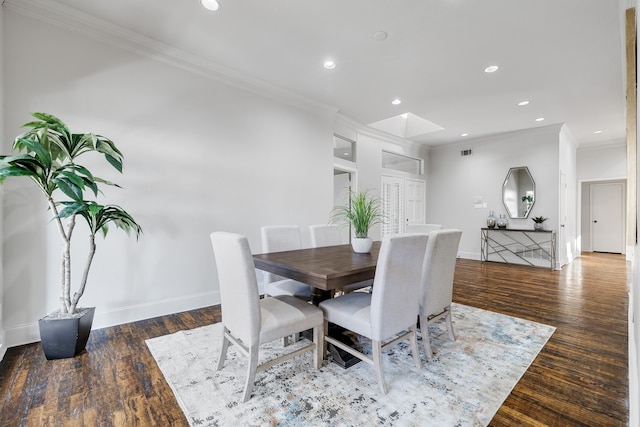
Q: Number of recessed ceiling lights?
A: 8